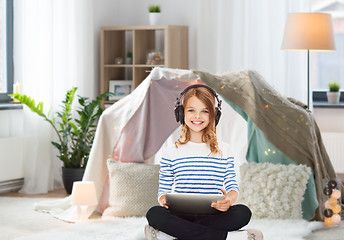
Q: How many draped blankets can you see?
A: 4